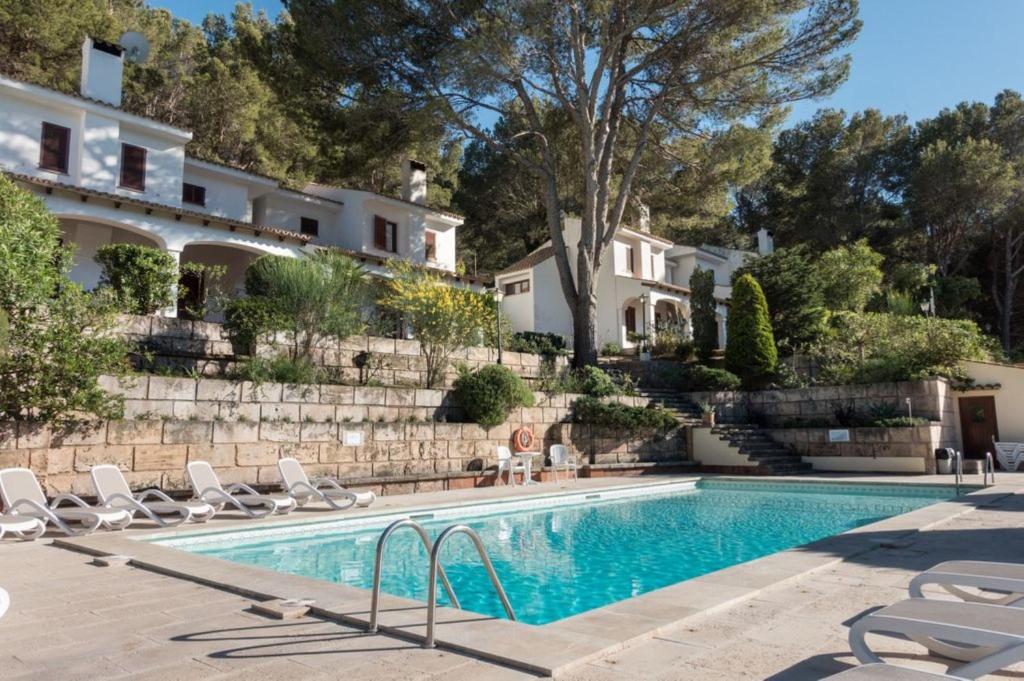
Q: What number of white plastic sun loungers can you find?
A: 8